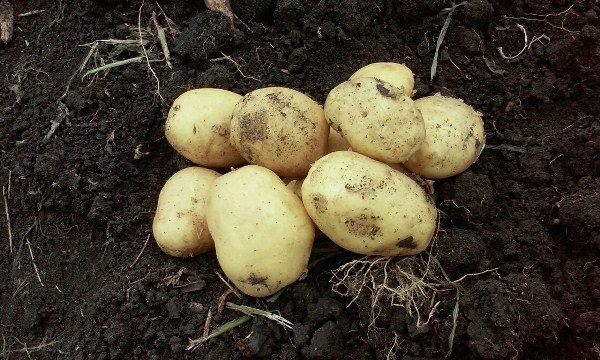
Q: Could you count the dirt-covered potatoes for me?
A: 8